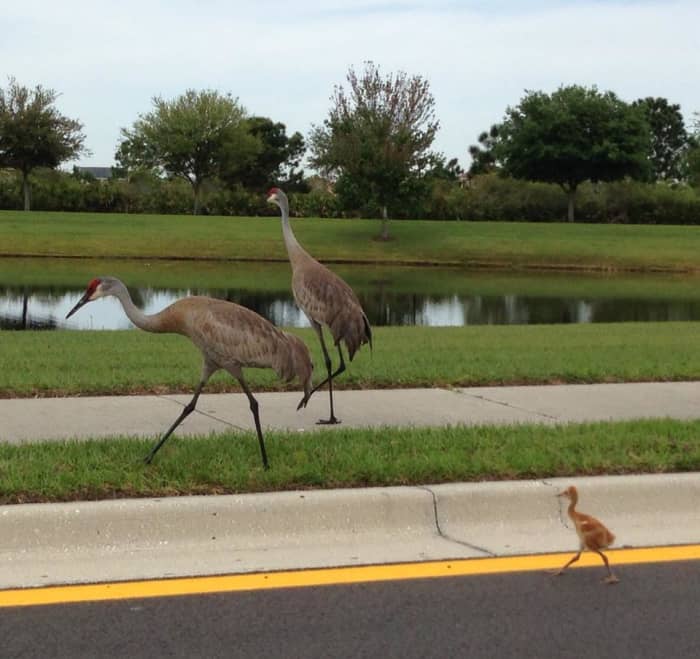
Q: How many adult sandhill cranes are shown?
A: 2